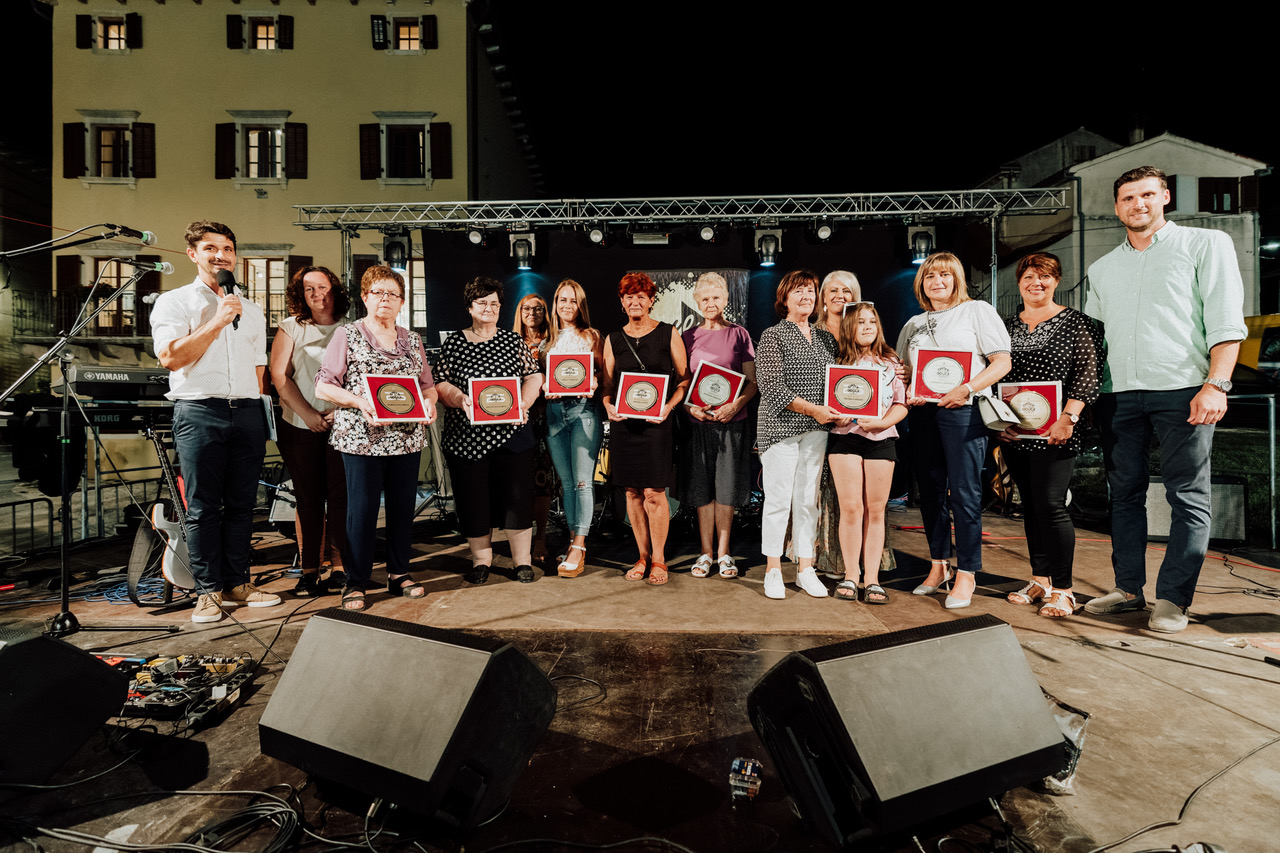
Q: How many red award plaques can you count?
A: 8